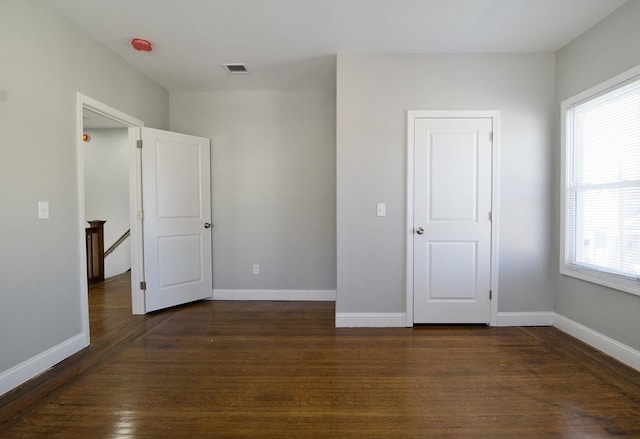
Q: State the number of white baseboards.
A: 5